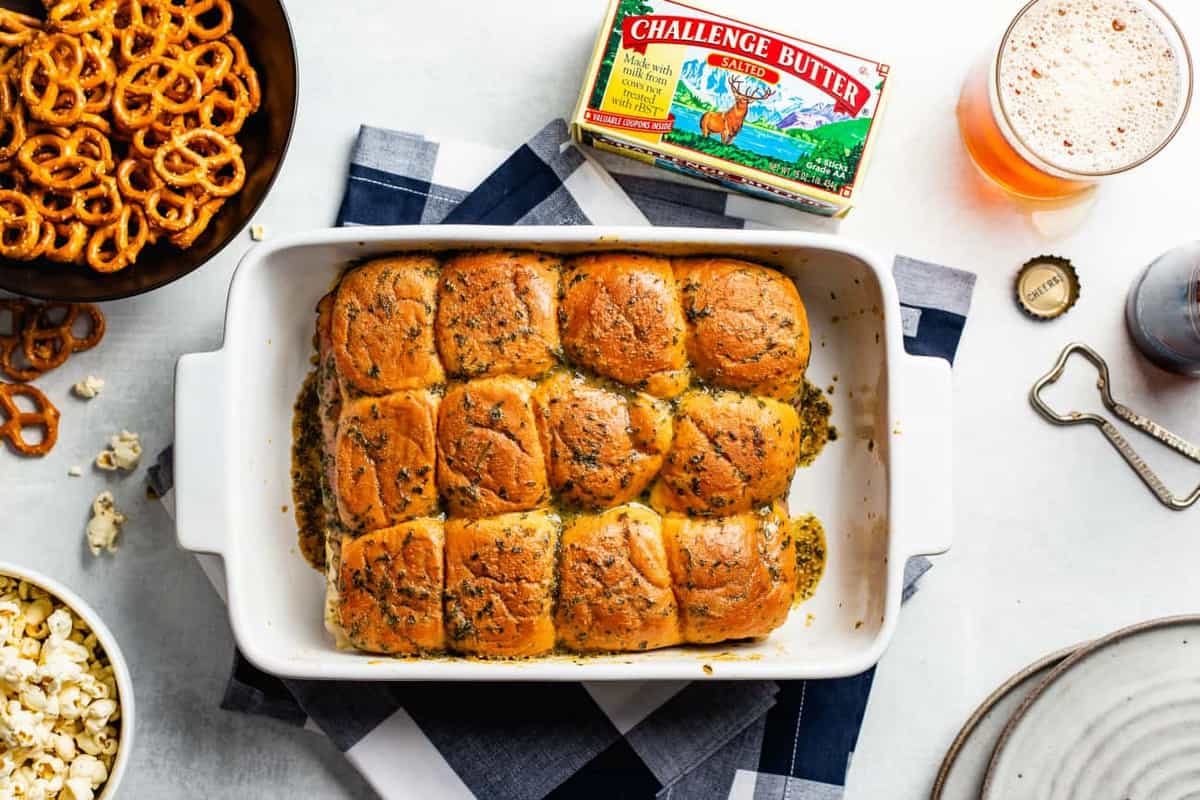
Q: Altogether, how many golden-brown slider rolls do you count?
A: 12